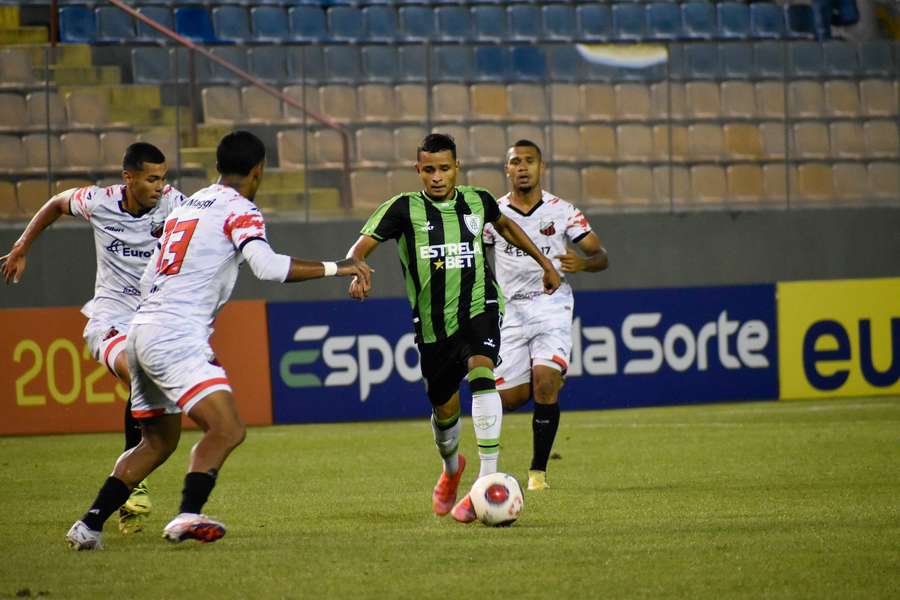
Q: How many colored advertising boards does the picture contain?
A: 3